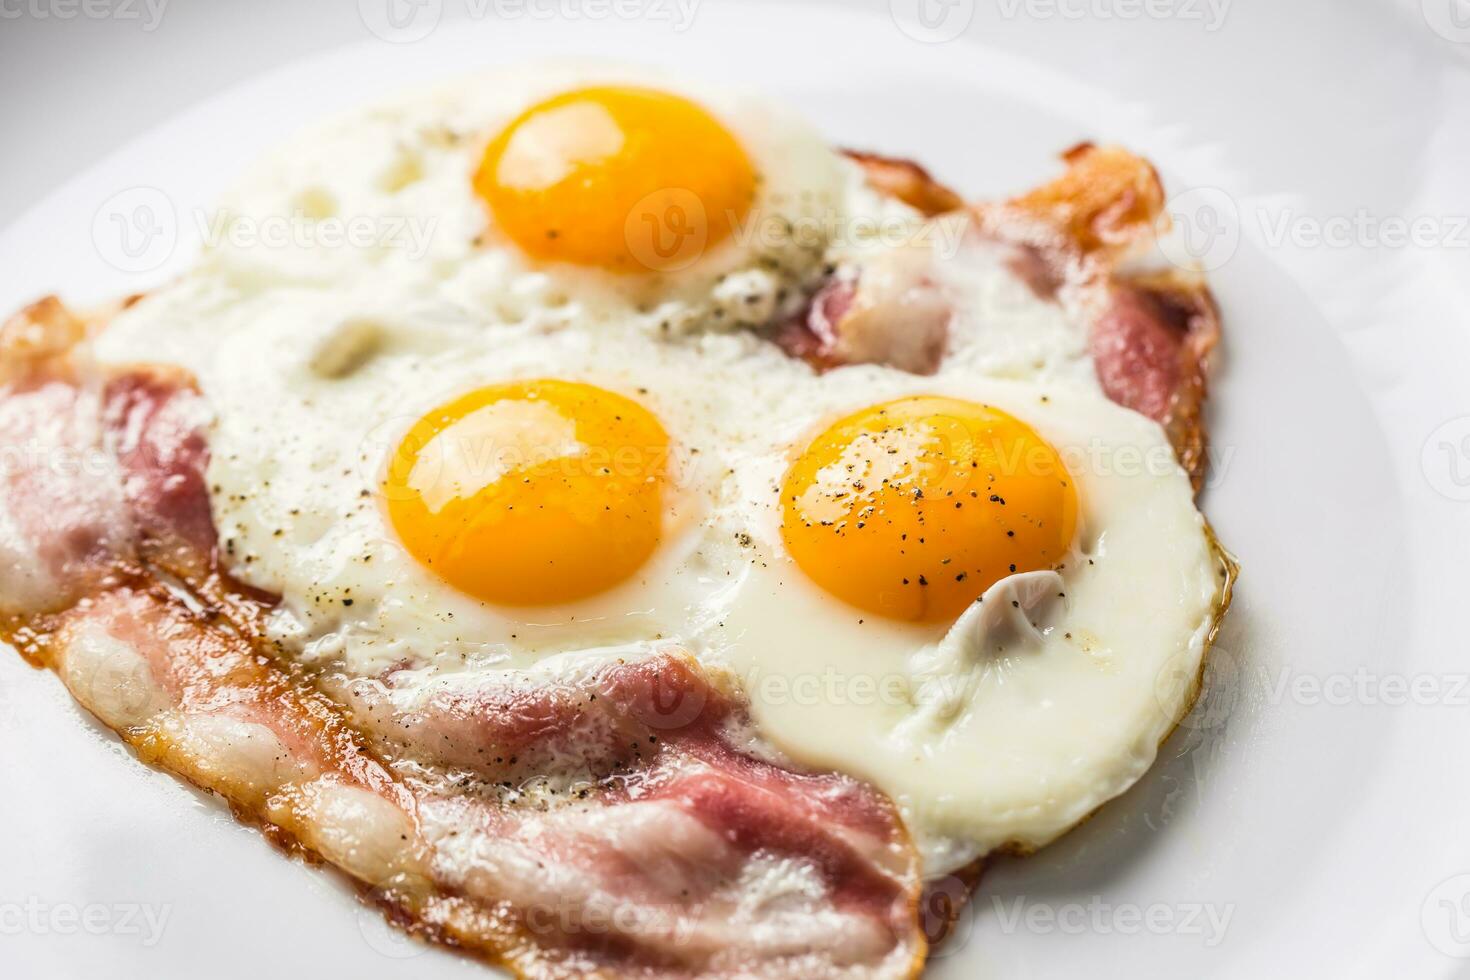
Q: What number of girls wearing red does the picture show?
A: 0